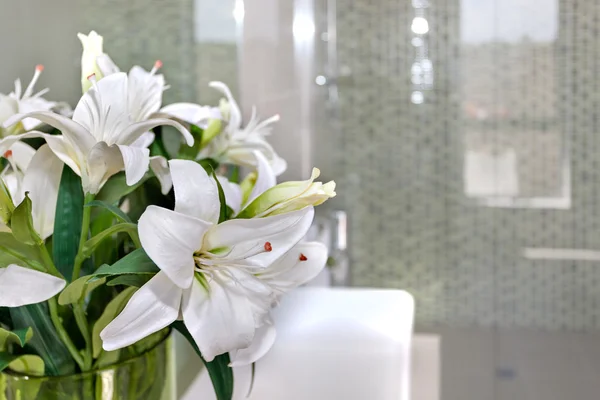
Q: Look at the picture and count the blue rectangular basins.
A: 0